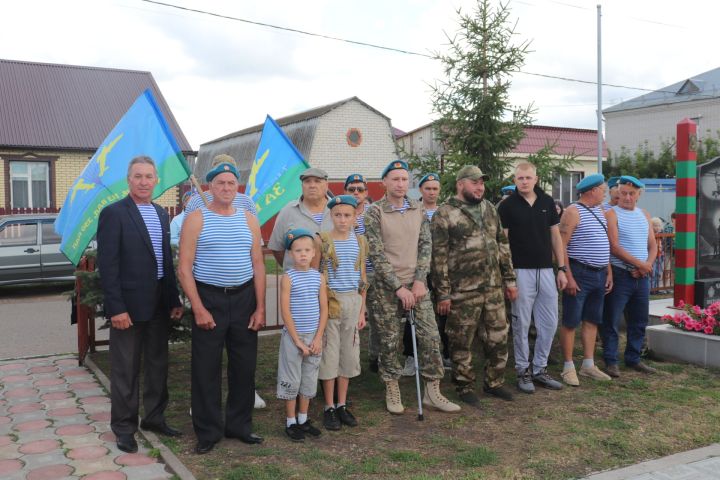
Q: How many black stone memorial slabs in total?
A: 1